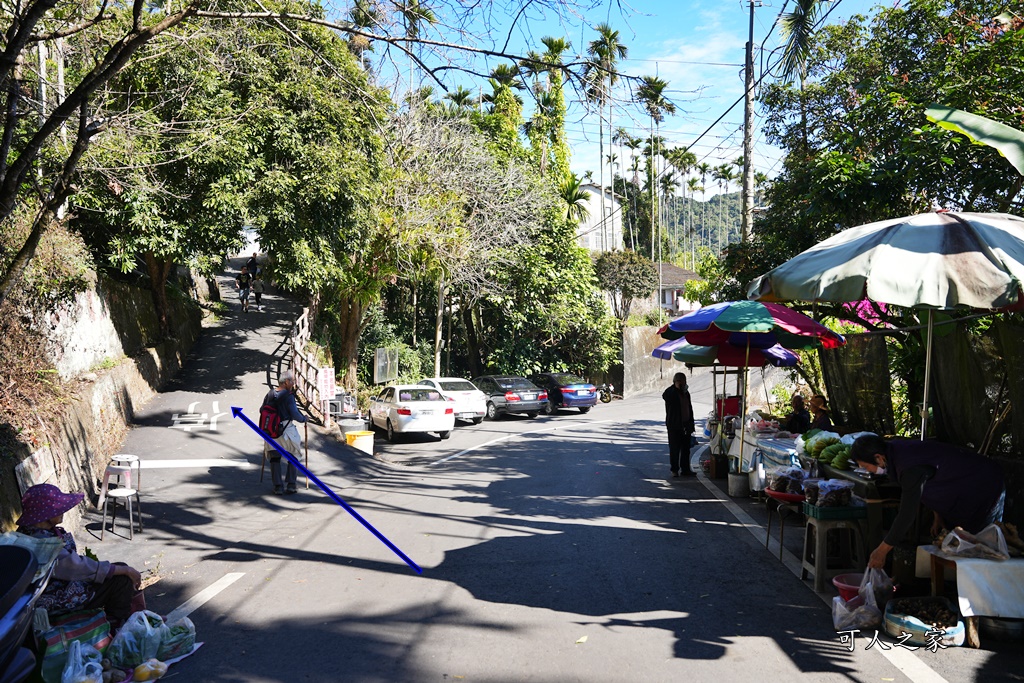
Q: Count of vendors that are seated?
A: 3